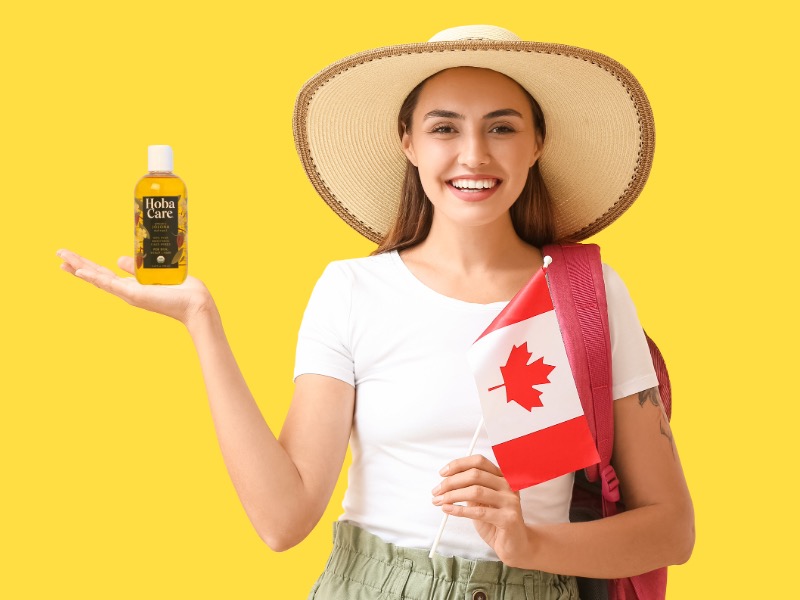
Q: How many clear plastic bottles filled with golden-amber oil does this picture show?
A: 1